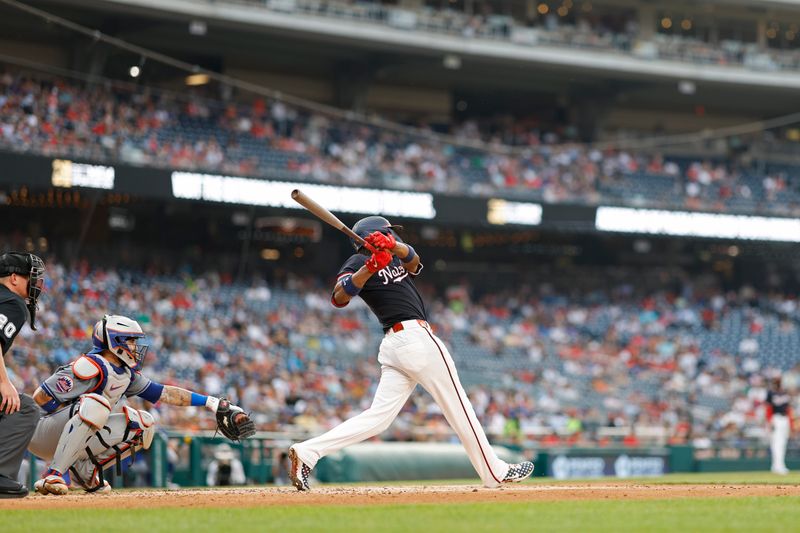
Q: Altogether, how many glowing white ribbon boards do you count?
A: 4